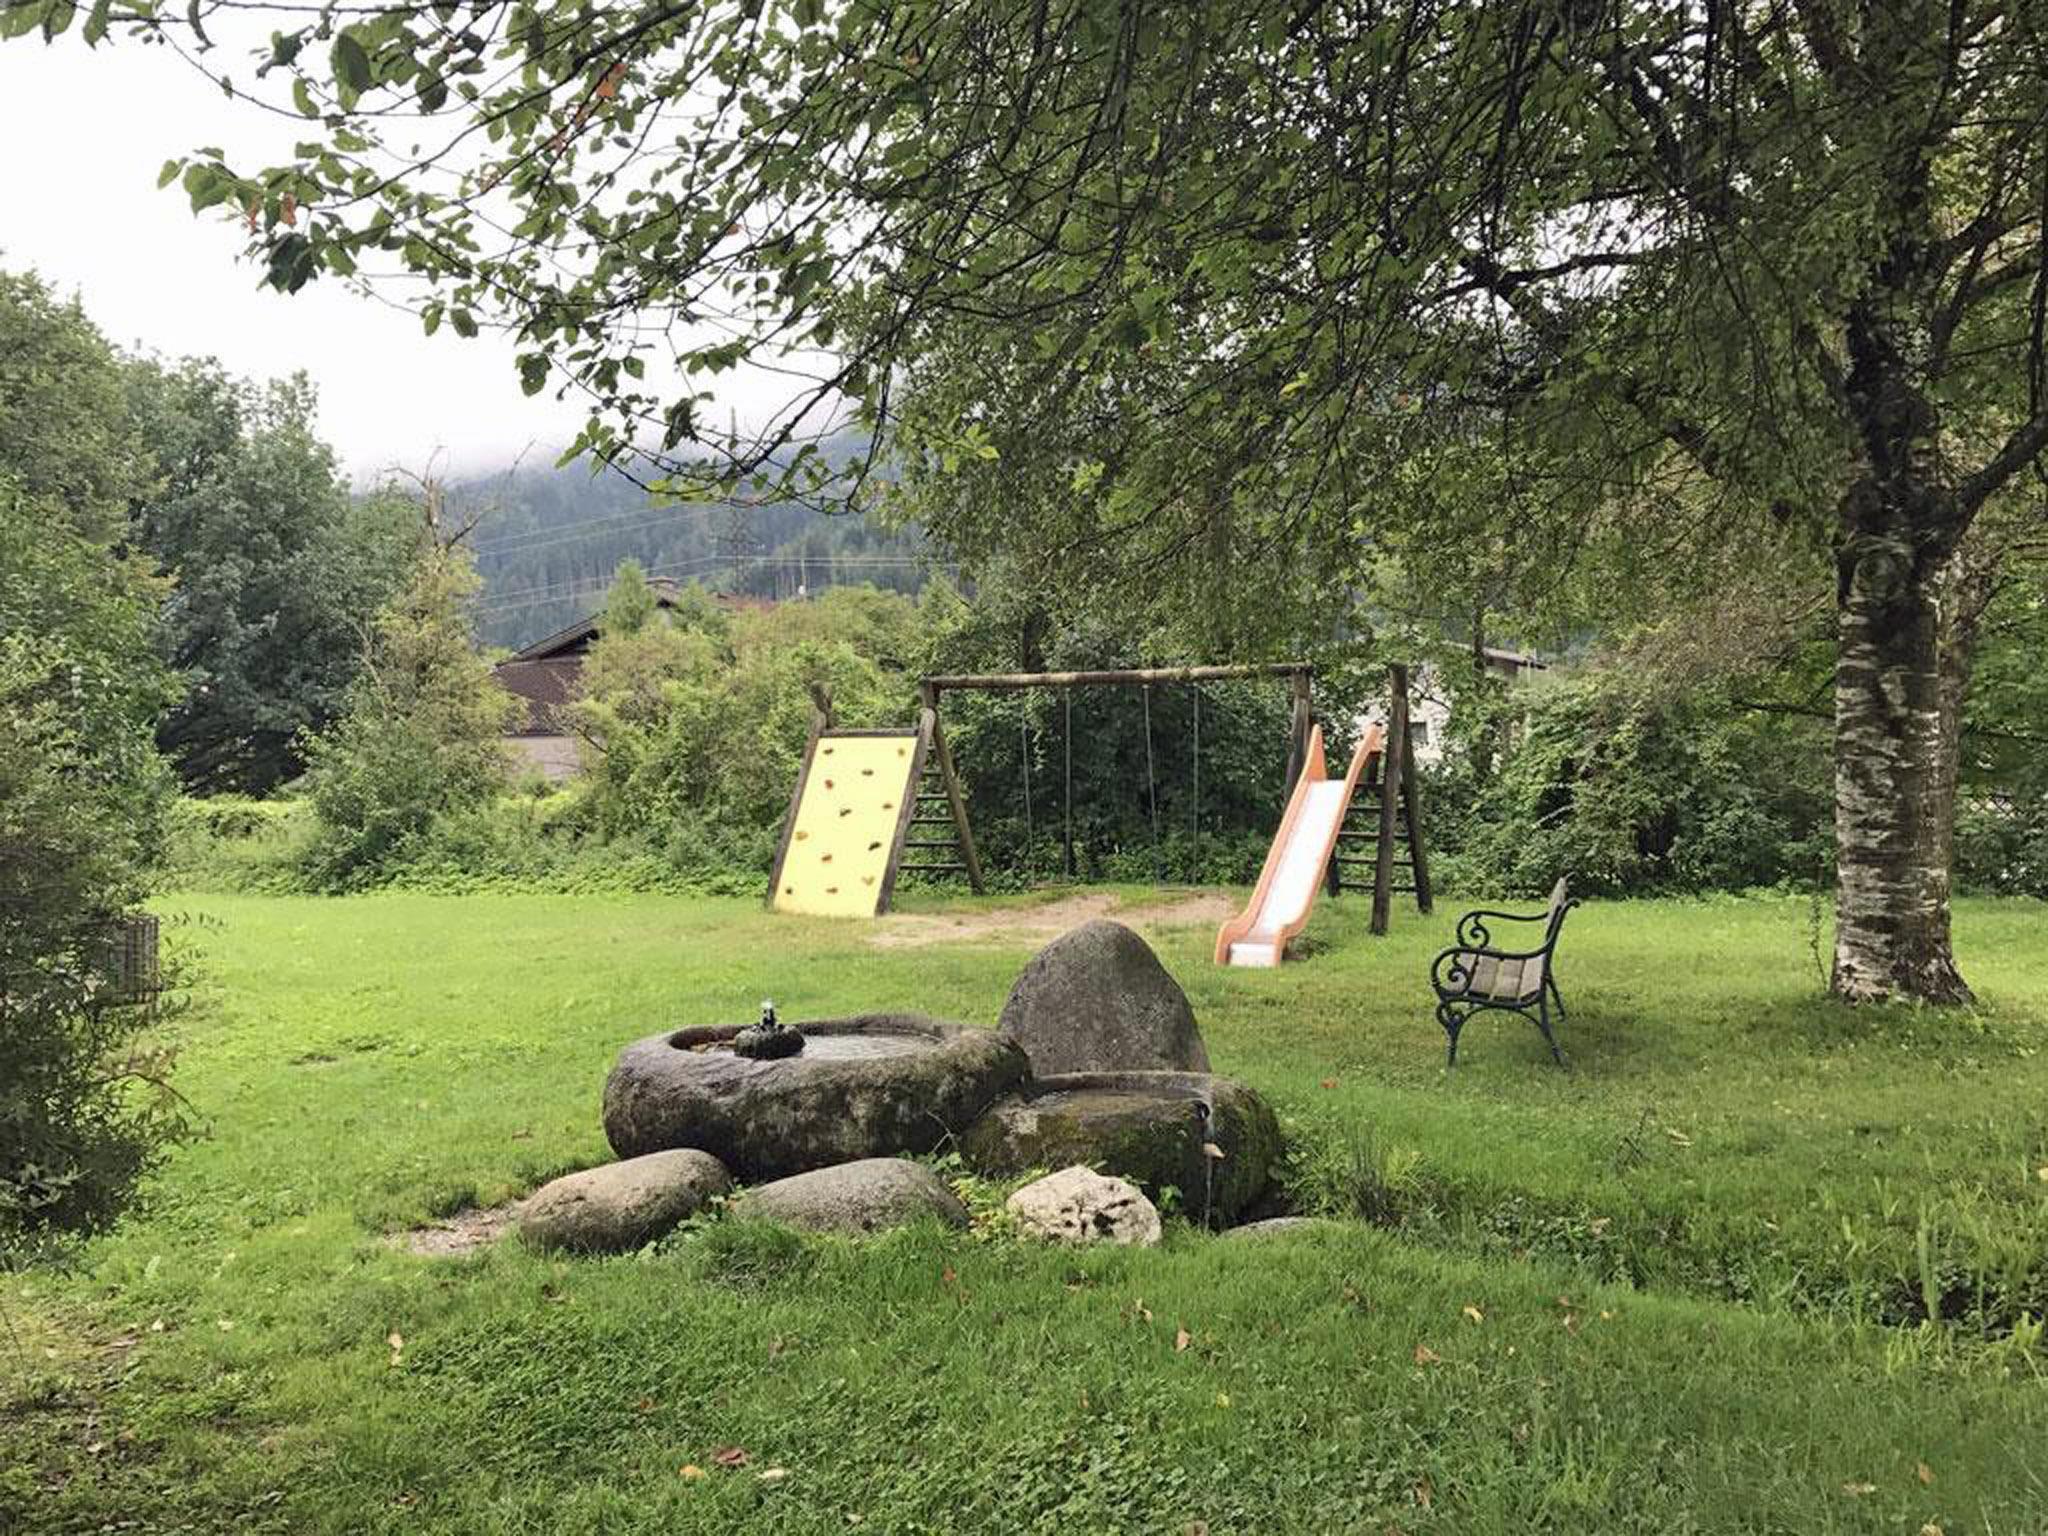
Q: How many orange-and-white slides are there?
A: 1